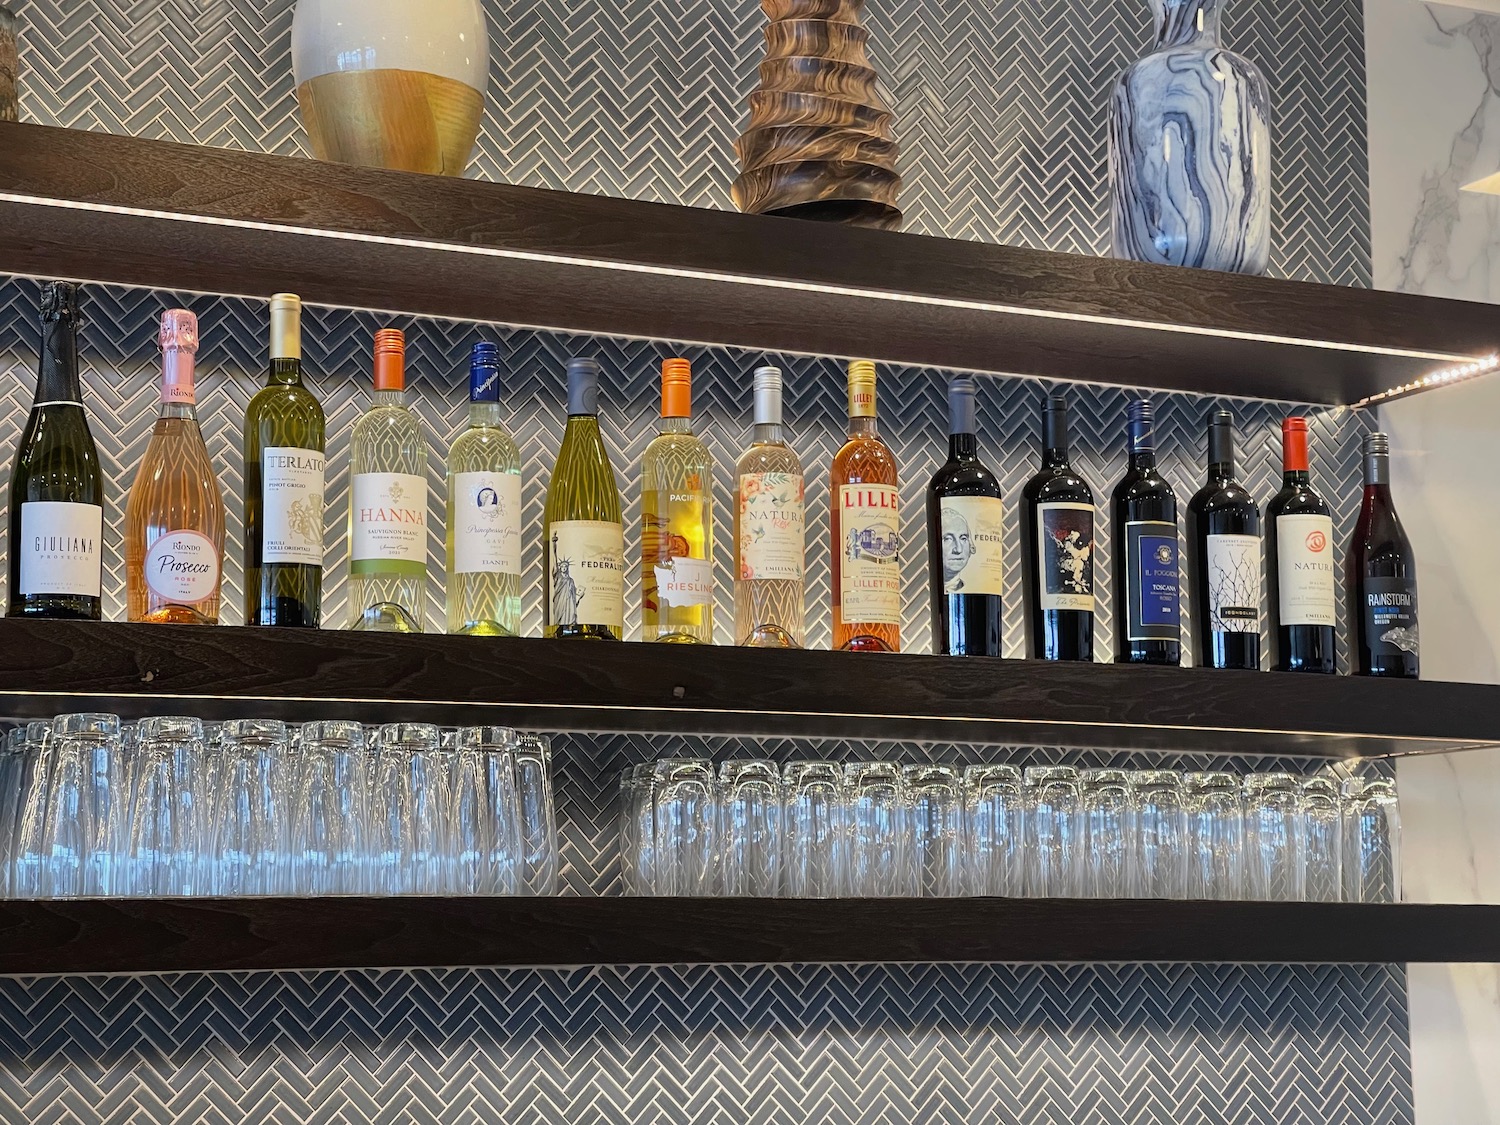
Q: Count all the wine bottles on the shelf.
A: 15